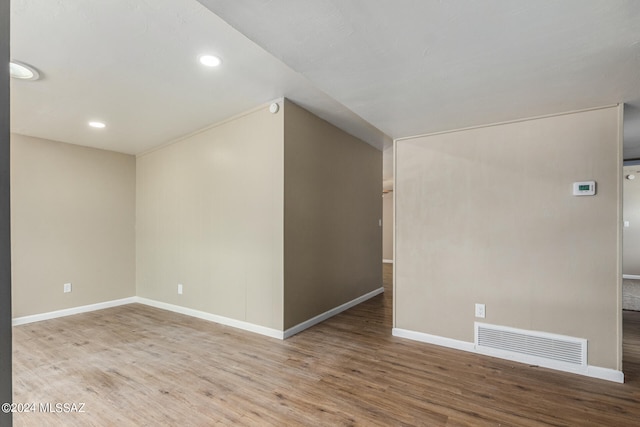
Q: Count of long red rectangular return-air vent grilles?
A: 0